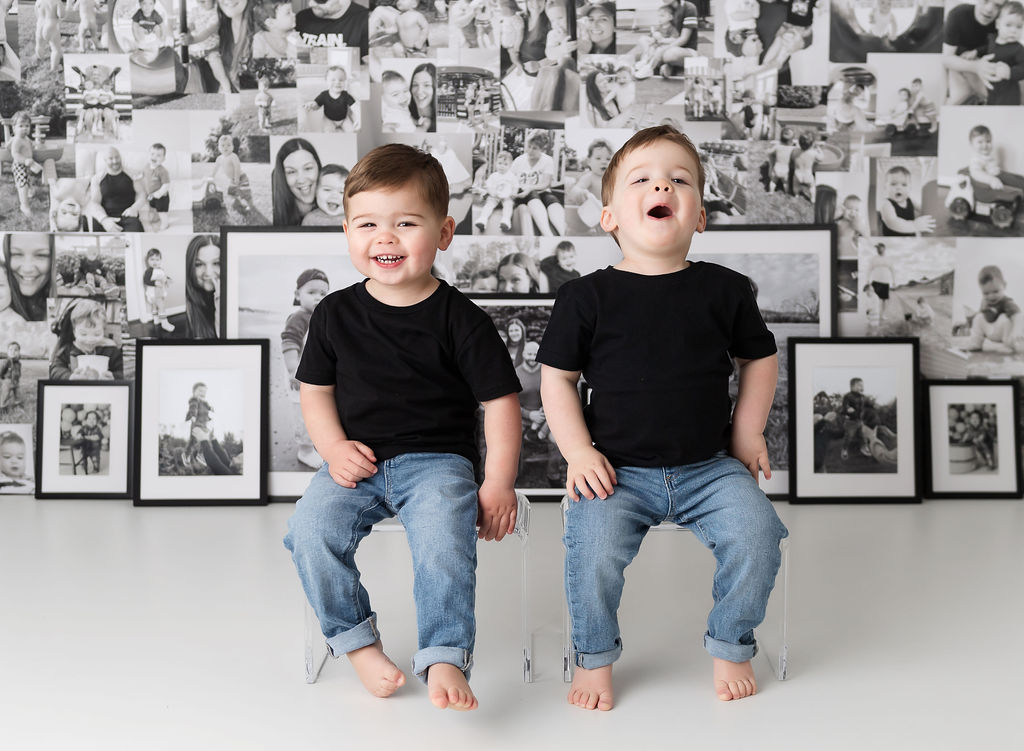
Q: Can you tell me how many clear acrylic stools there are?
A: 2